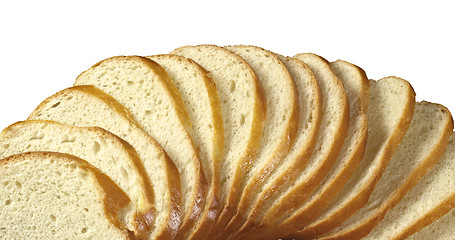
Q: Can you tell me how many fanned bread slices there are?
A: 14